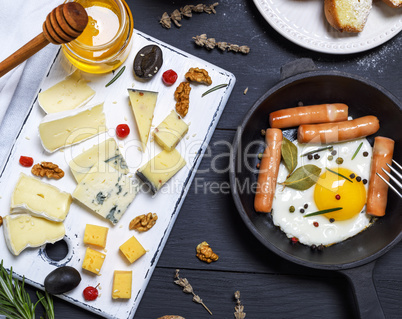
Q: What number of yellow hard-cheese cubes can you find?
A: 4